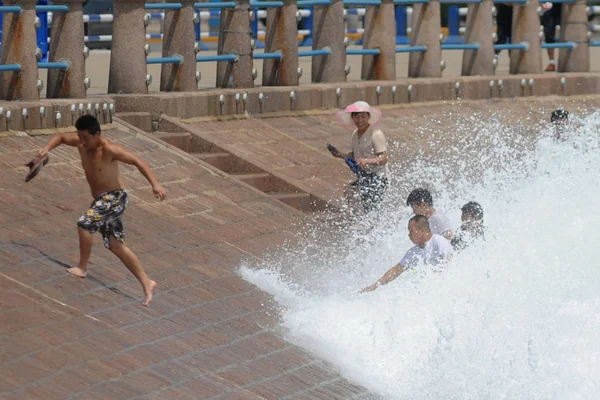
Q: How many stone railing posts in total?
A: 12